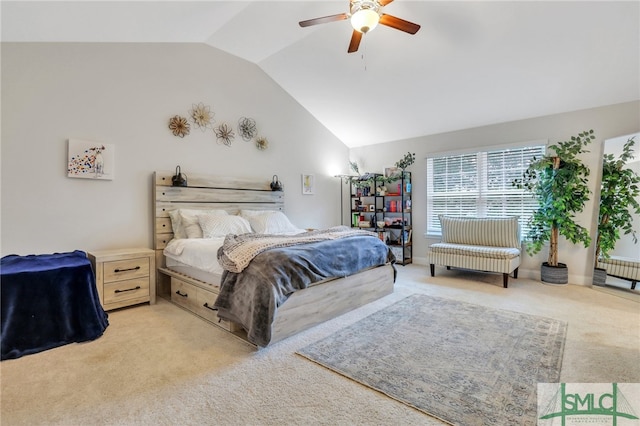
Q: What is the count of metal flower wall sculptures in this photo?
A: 5